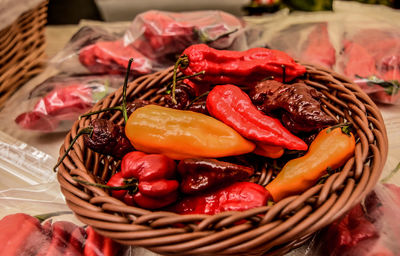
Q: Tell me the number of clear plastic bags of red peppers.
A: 7